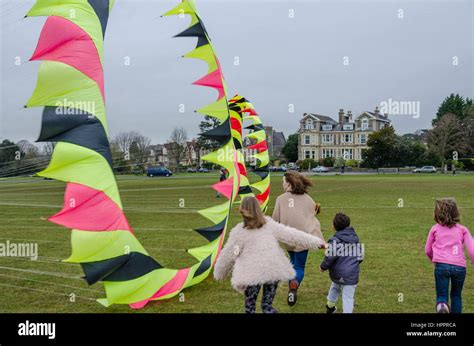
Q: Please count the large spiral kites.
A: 2